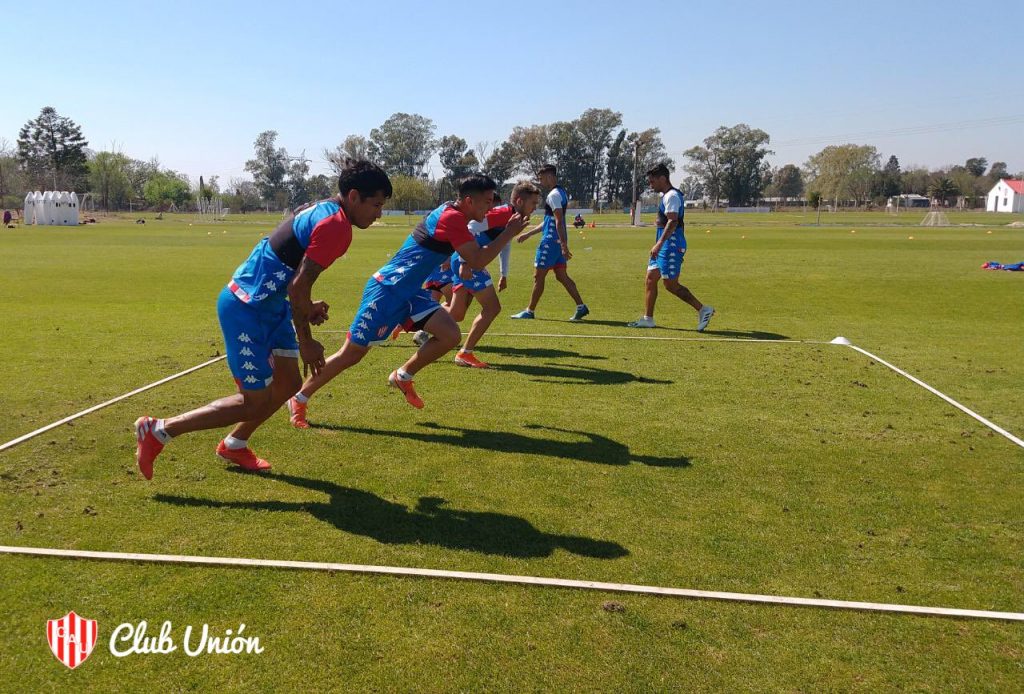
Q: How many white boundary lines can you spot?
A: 4